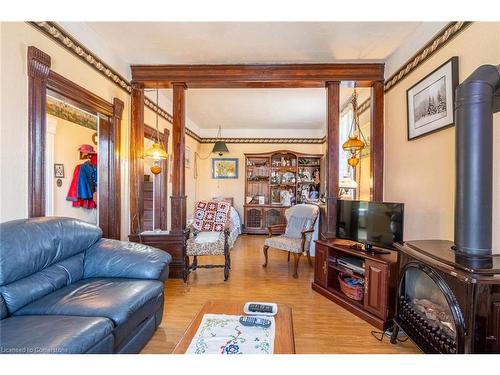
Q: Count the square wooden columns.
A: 4